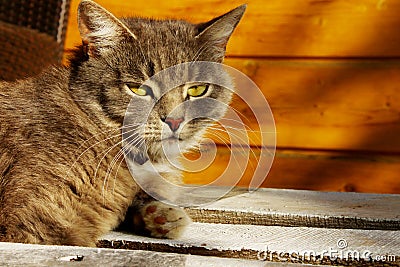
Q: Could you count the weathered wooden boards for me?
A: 3